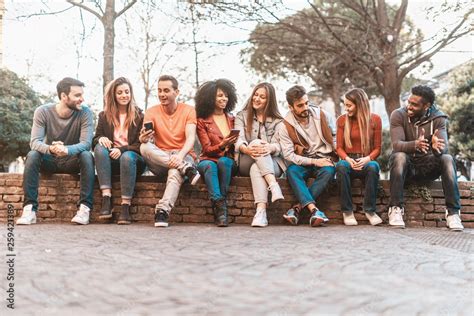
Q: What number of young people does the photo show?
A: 8